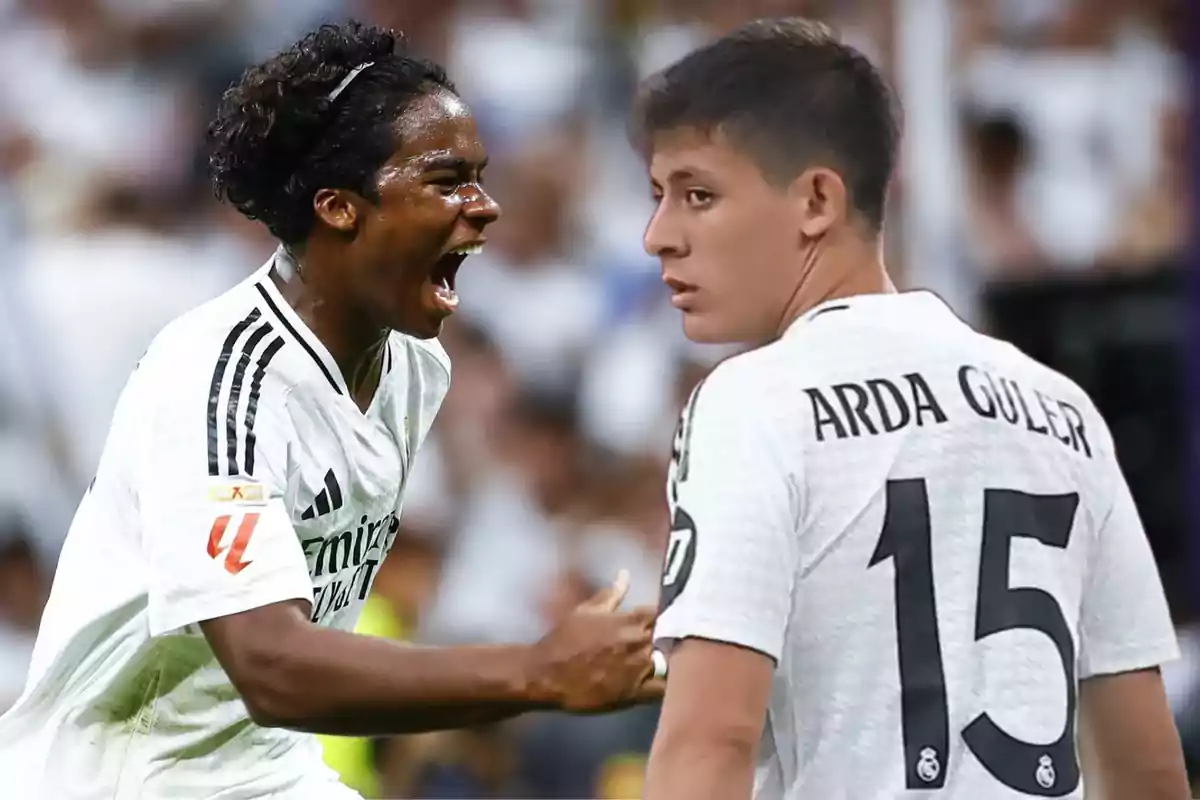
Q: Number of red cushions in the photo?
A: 0